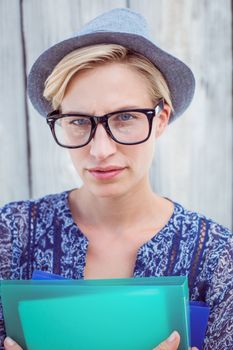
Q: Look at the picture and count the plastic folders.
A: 2